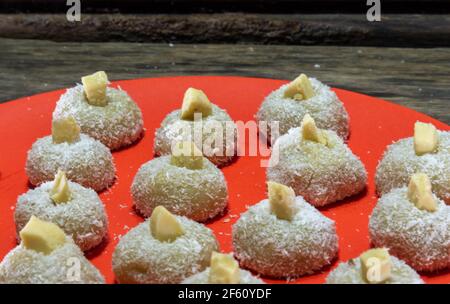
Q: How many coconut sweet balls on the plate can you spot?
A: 14